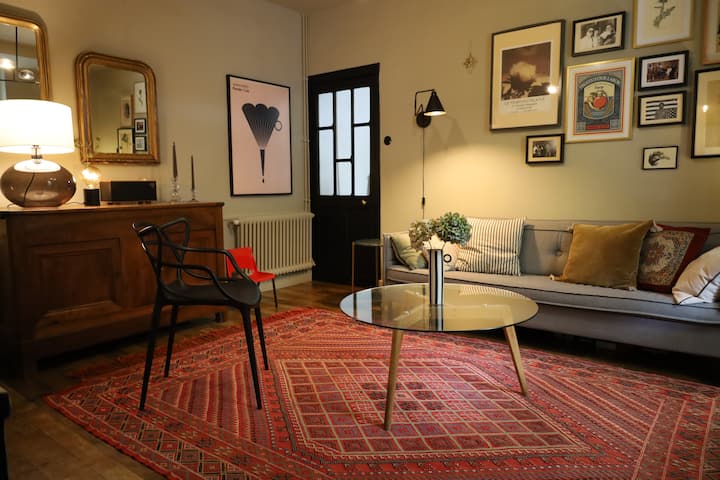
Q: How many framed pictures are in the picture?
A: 11